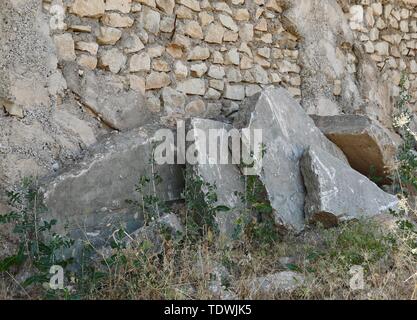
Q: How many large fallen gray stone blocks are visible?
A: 5